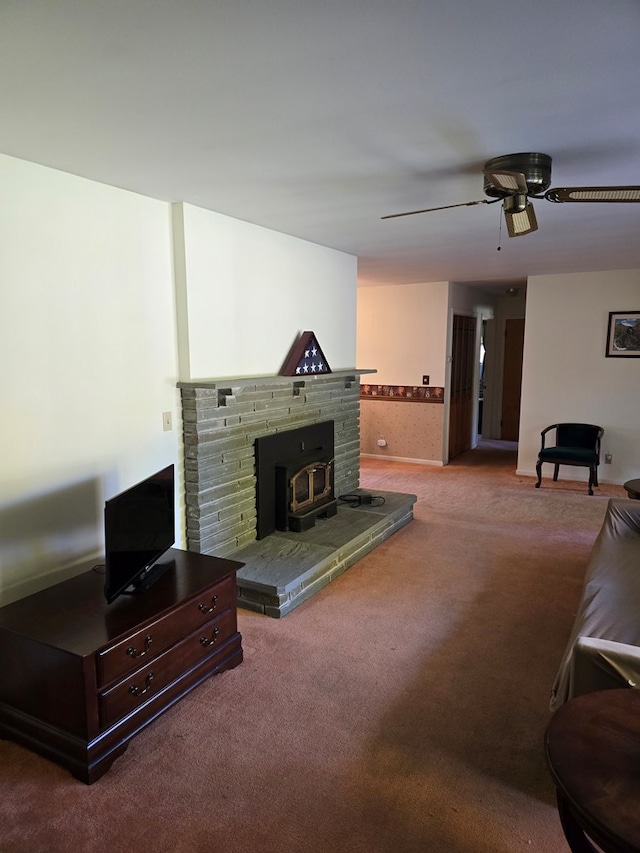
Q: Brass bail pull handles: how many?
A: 4